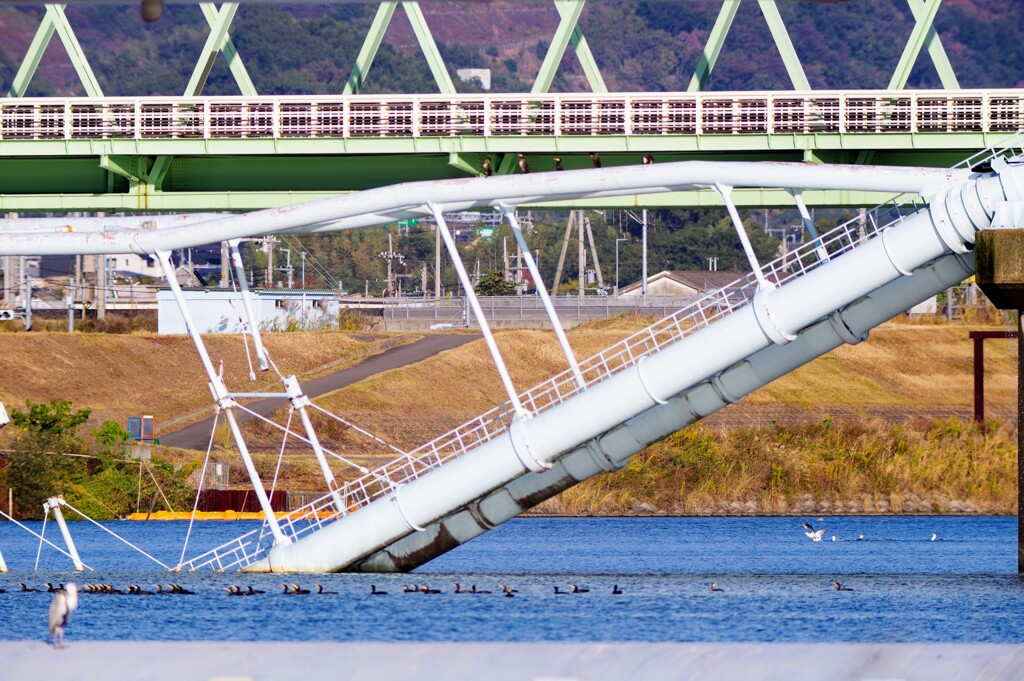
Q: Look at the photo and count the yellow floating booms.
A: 1